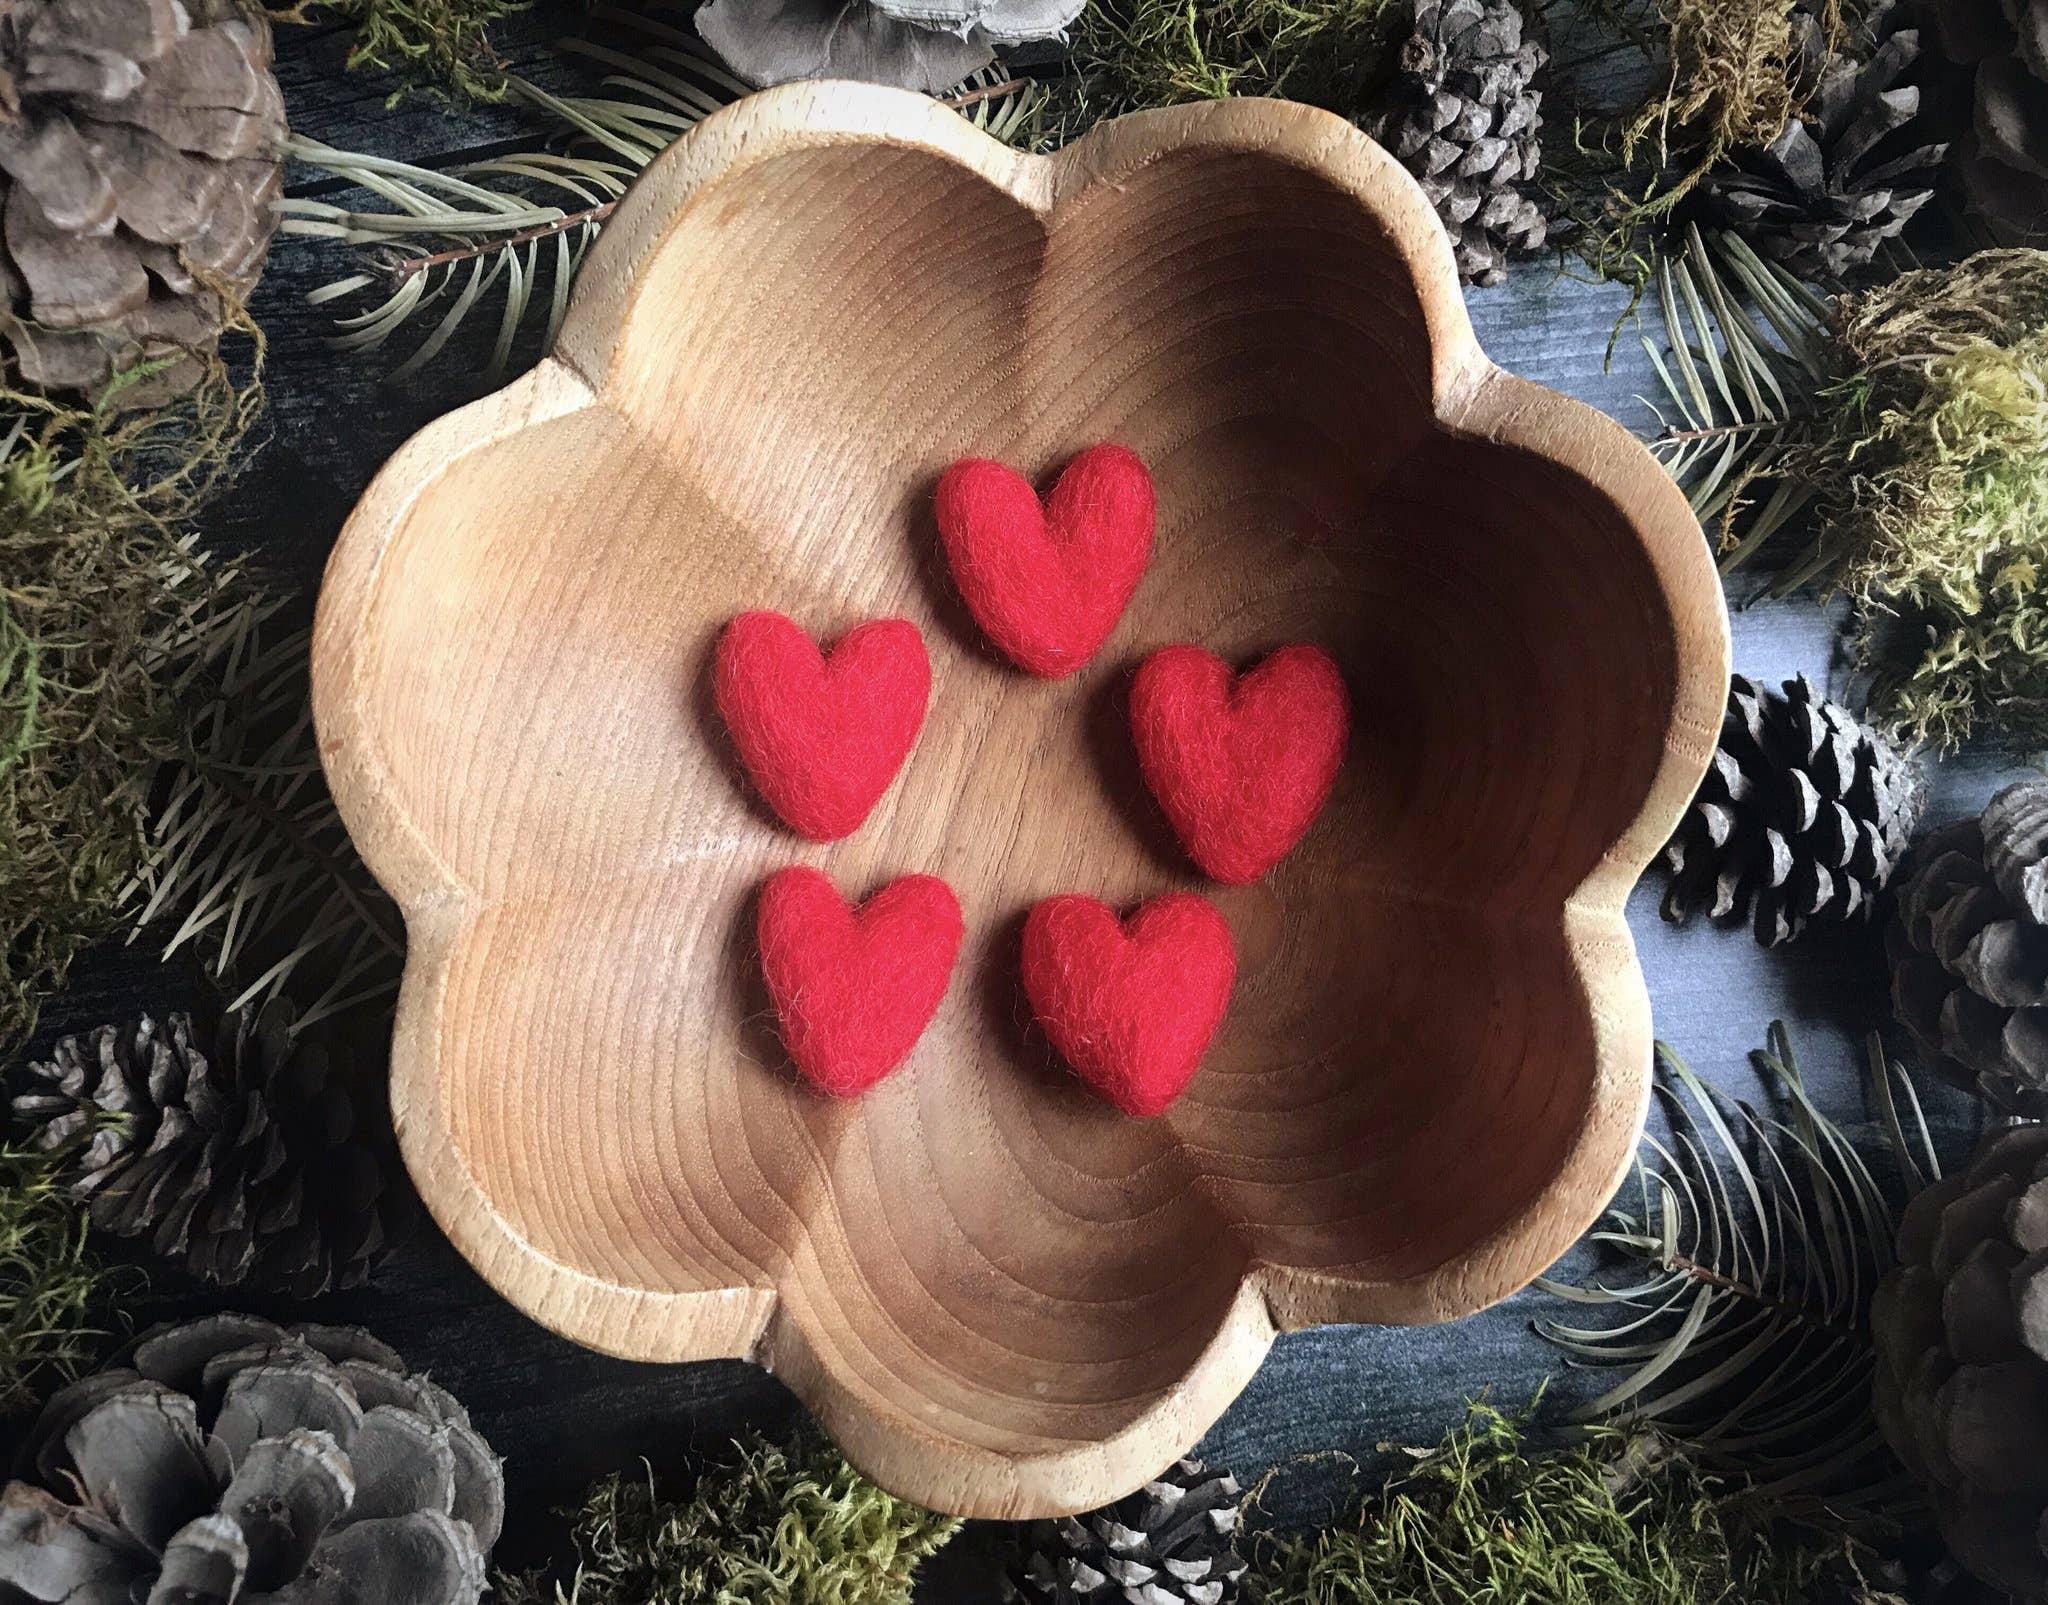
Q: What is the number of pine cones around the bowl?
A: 11